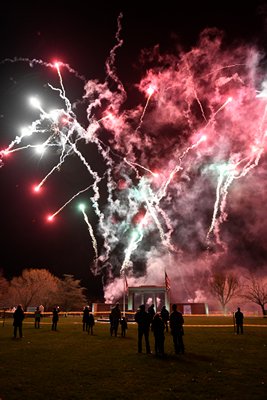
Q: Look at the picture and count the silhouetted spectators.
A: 13